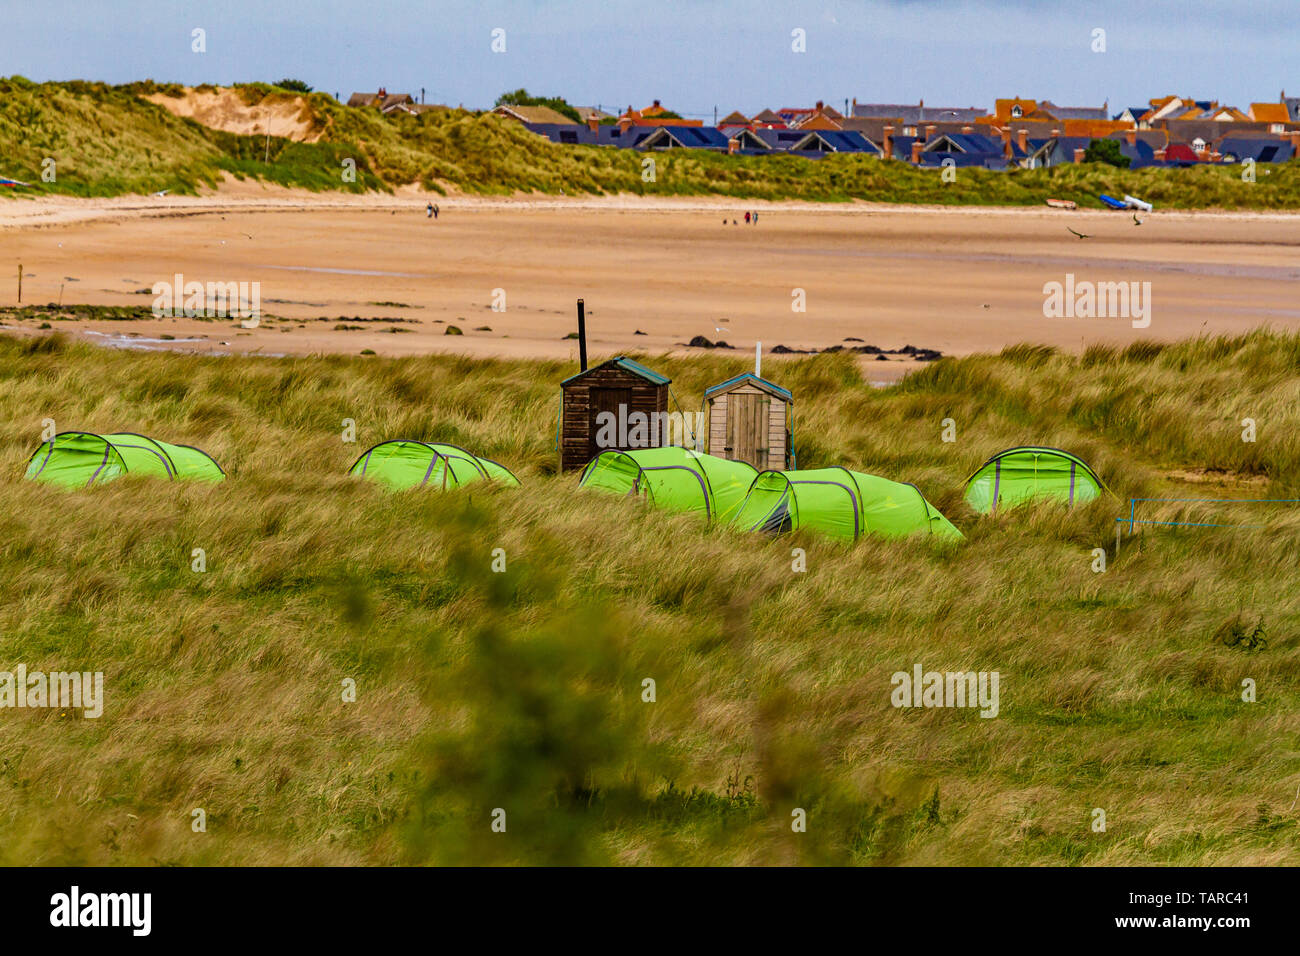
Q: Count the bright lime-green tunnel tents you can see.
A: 5